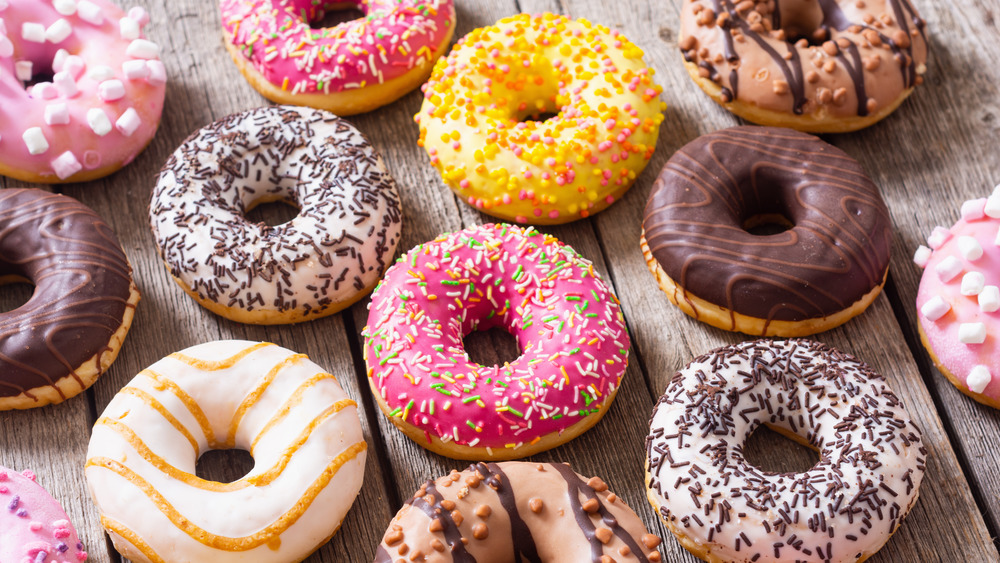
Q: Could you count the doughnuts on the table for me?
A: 13